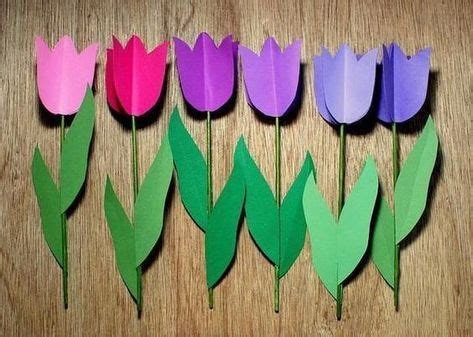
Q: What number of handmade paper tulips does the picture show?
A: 6